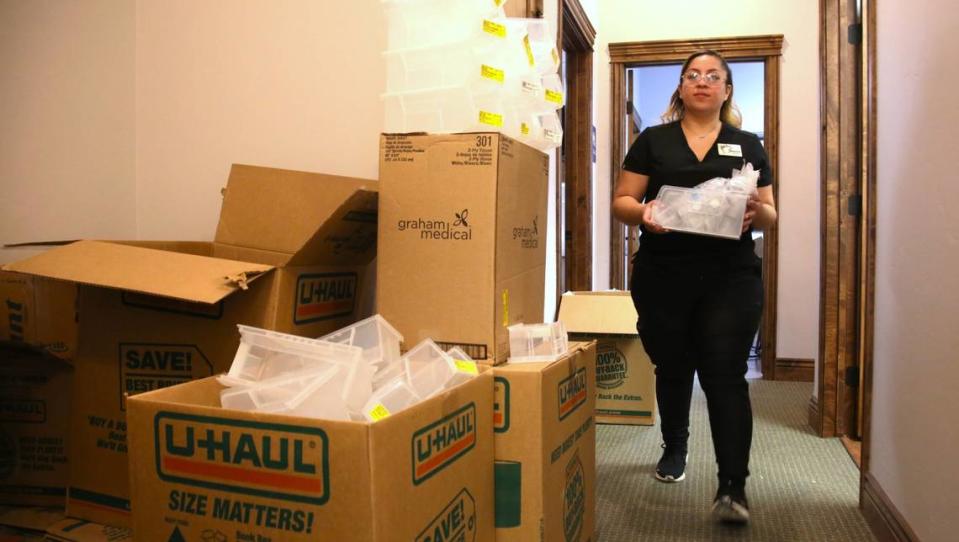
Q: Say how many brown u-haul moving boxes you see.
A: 5